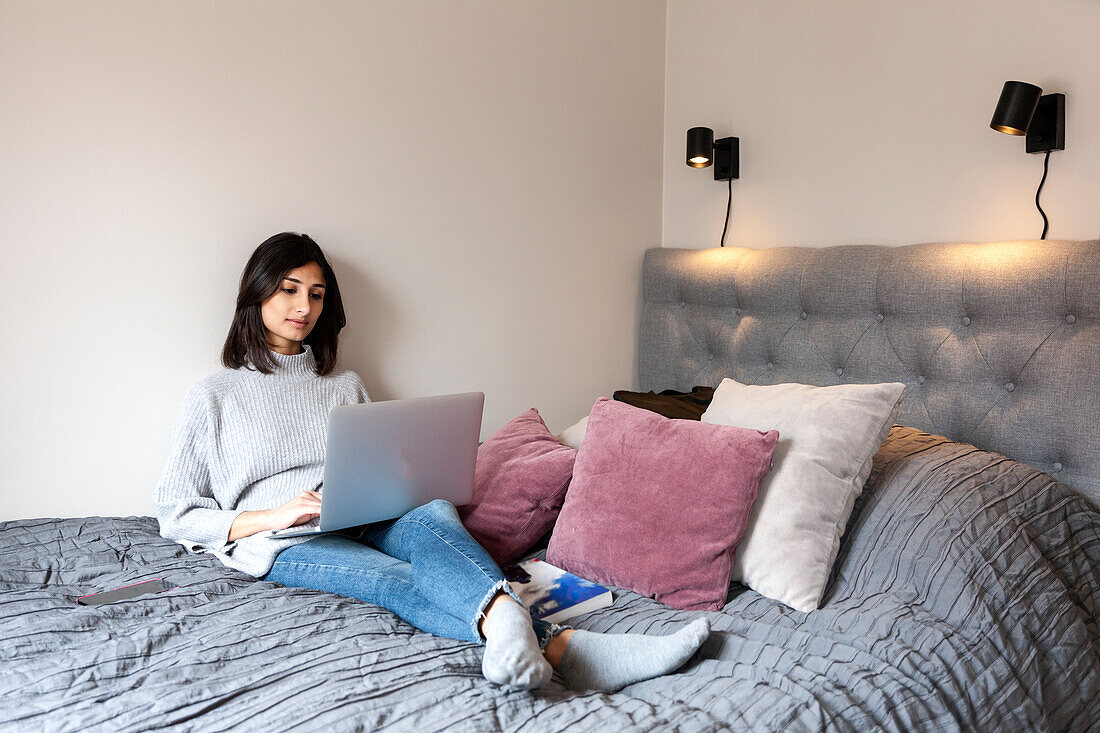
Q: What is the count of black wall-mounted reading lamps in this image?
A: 2